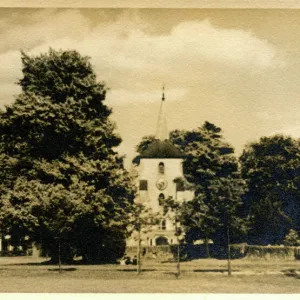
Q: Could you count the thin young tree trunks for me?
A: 4